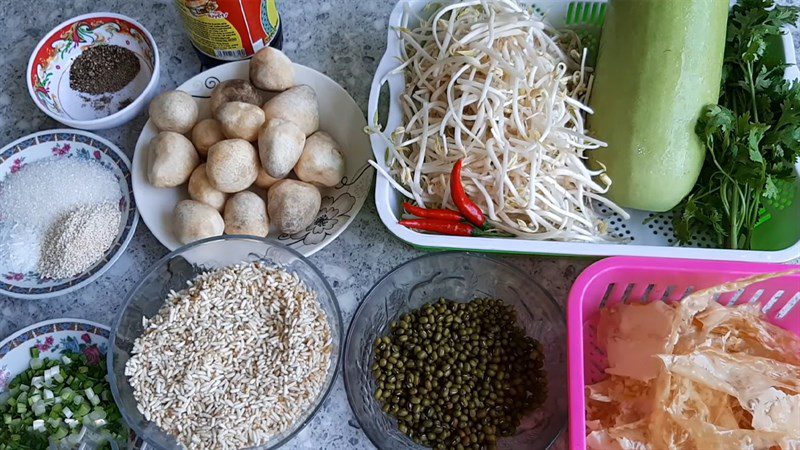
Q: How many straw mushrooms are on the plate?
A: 15